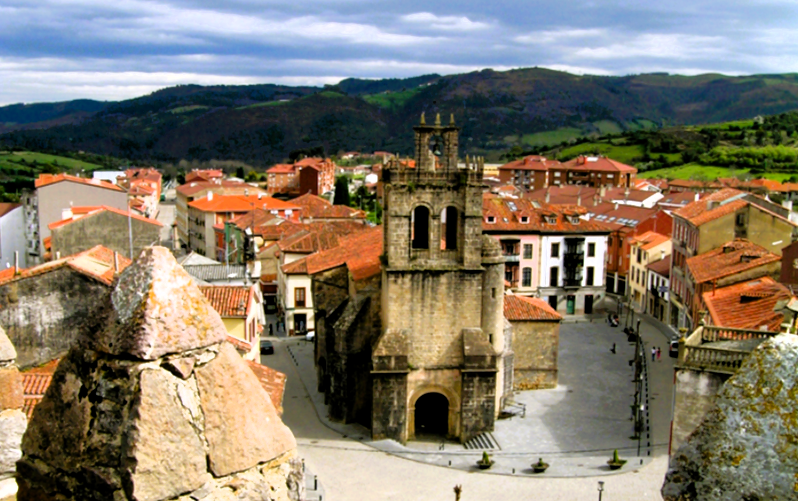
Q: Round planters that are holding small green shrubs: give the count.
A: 3